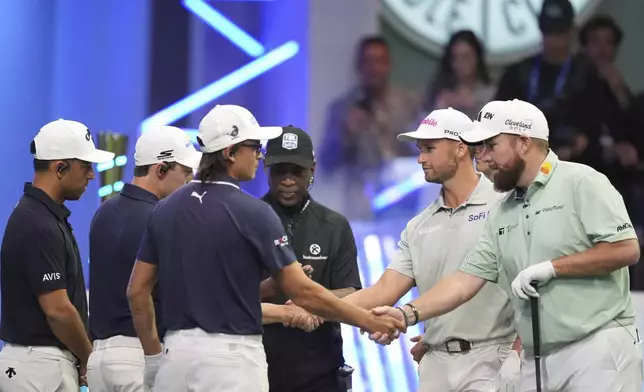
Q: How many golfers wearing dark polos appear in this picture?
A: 3